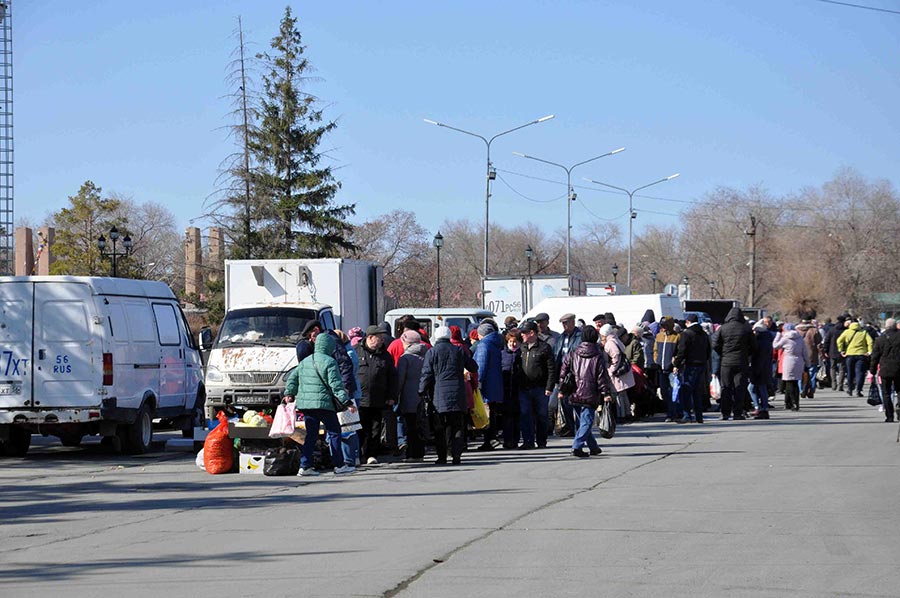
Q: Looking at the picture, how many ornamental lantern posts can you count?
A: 7